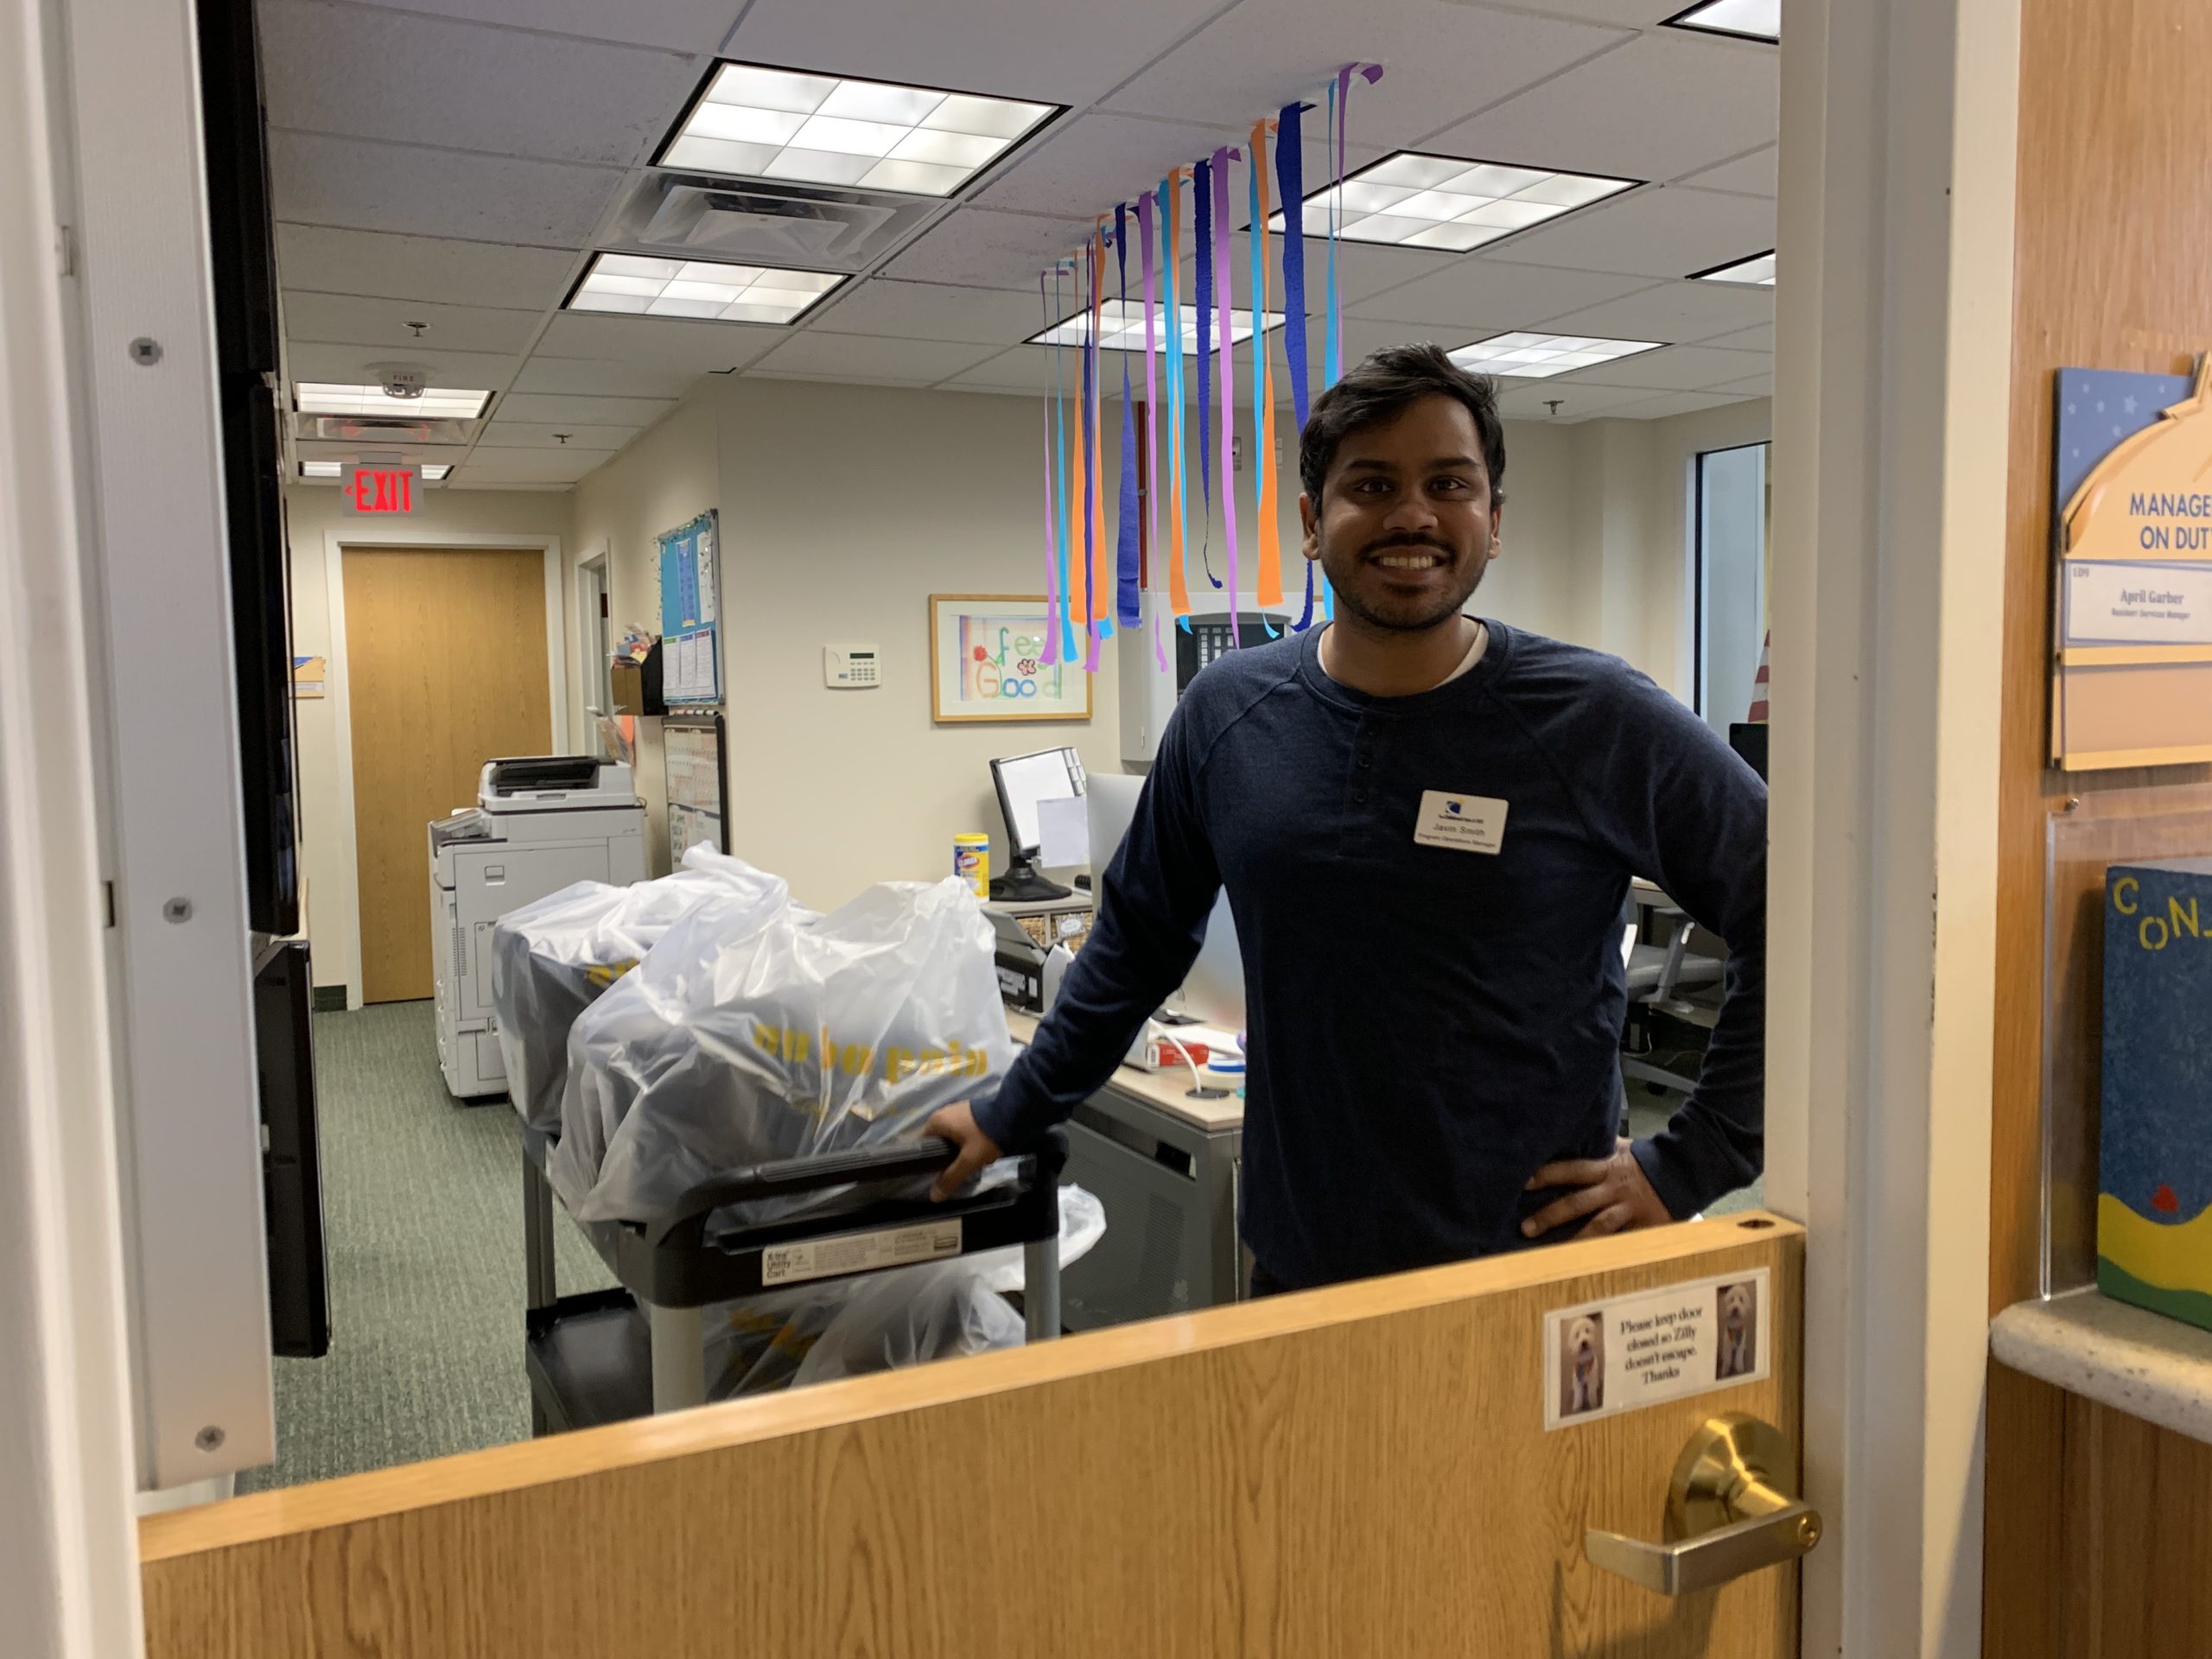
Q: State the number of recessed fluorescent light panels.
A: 9